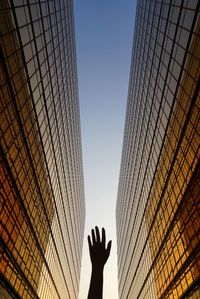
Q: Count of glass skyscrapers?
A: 2